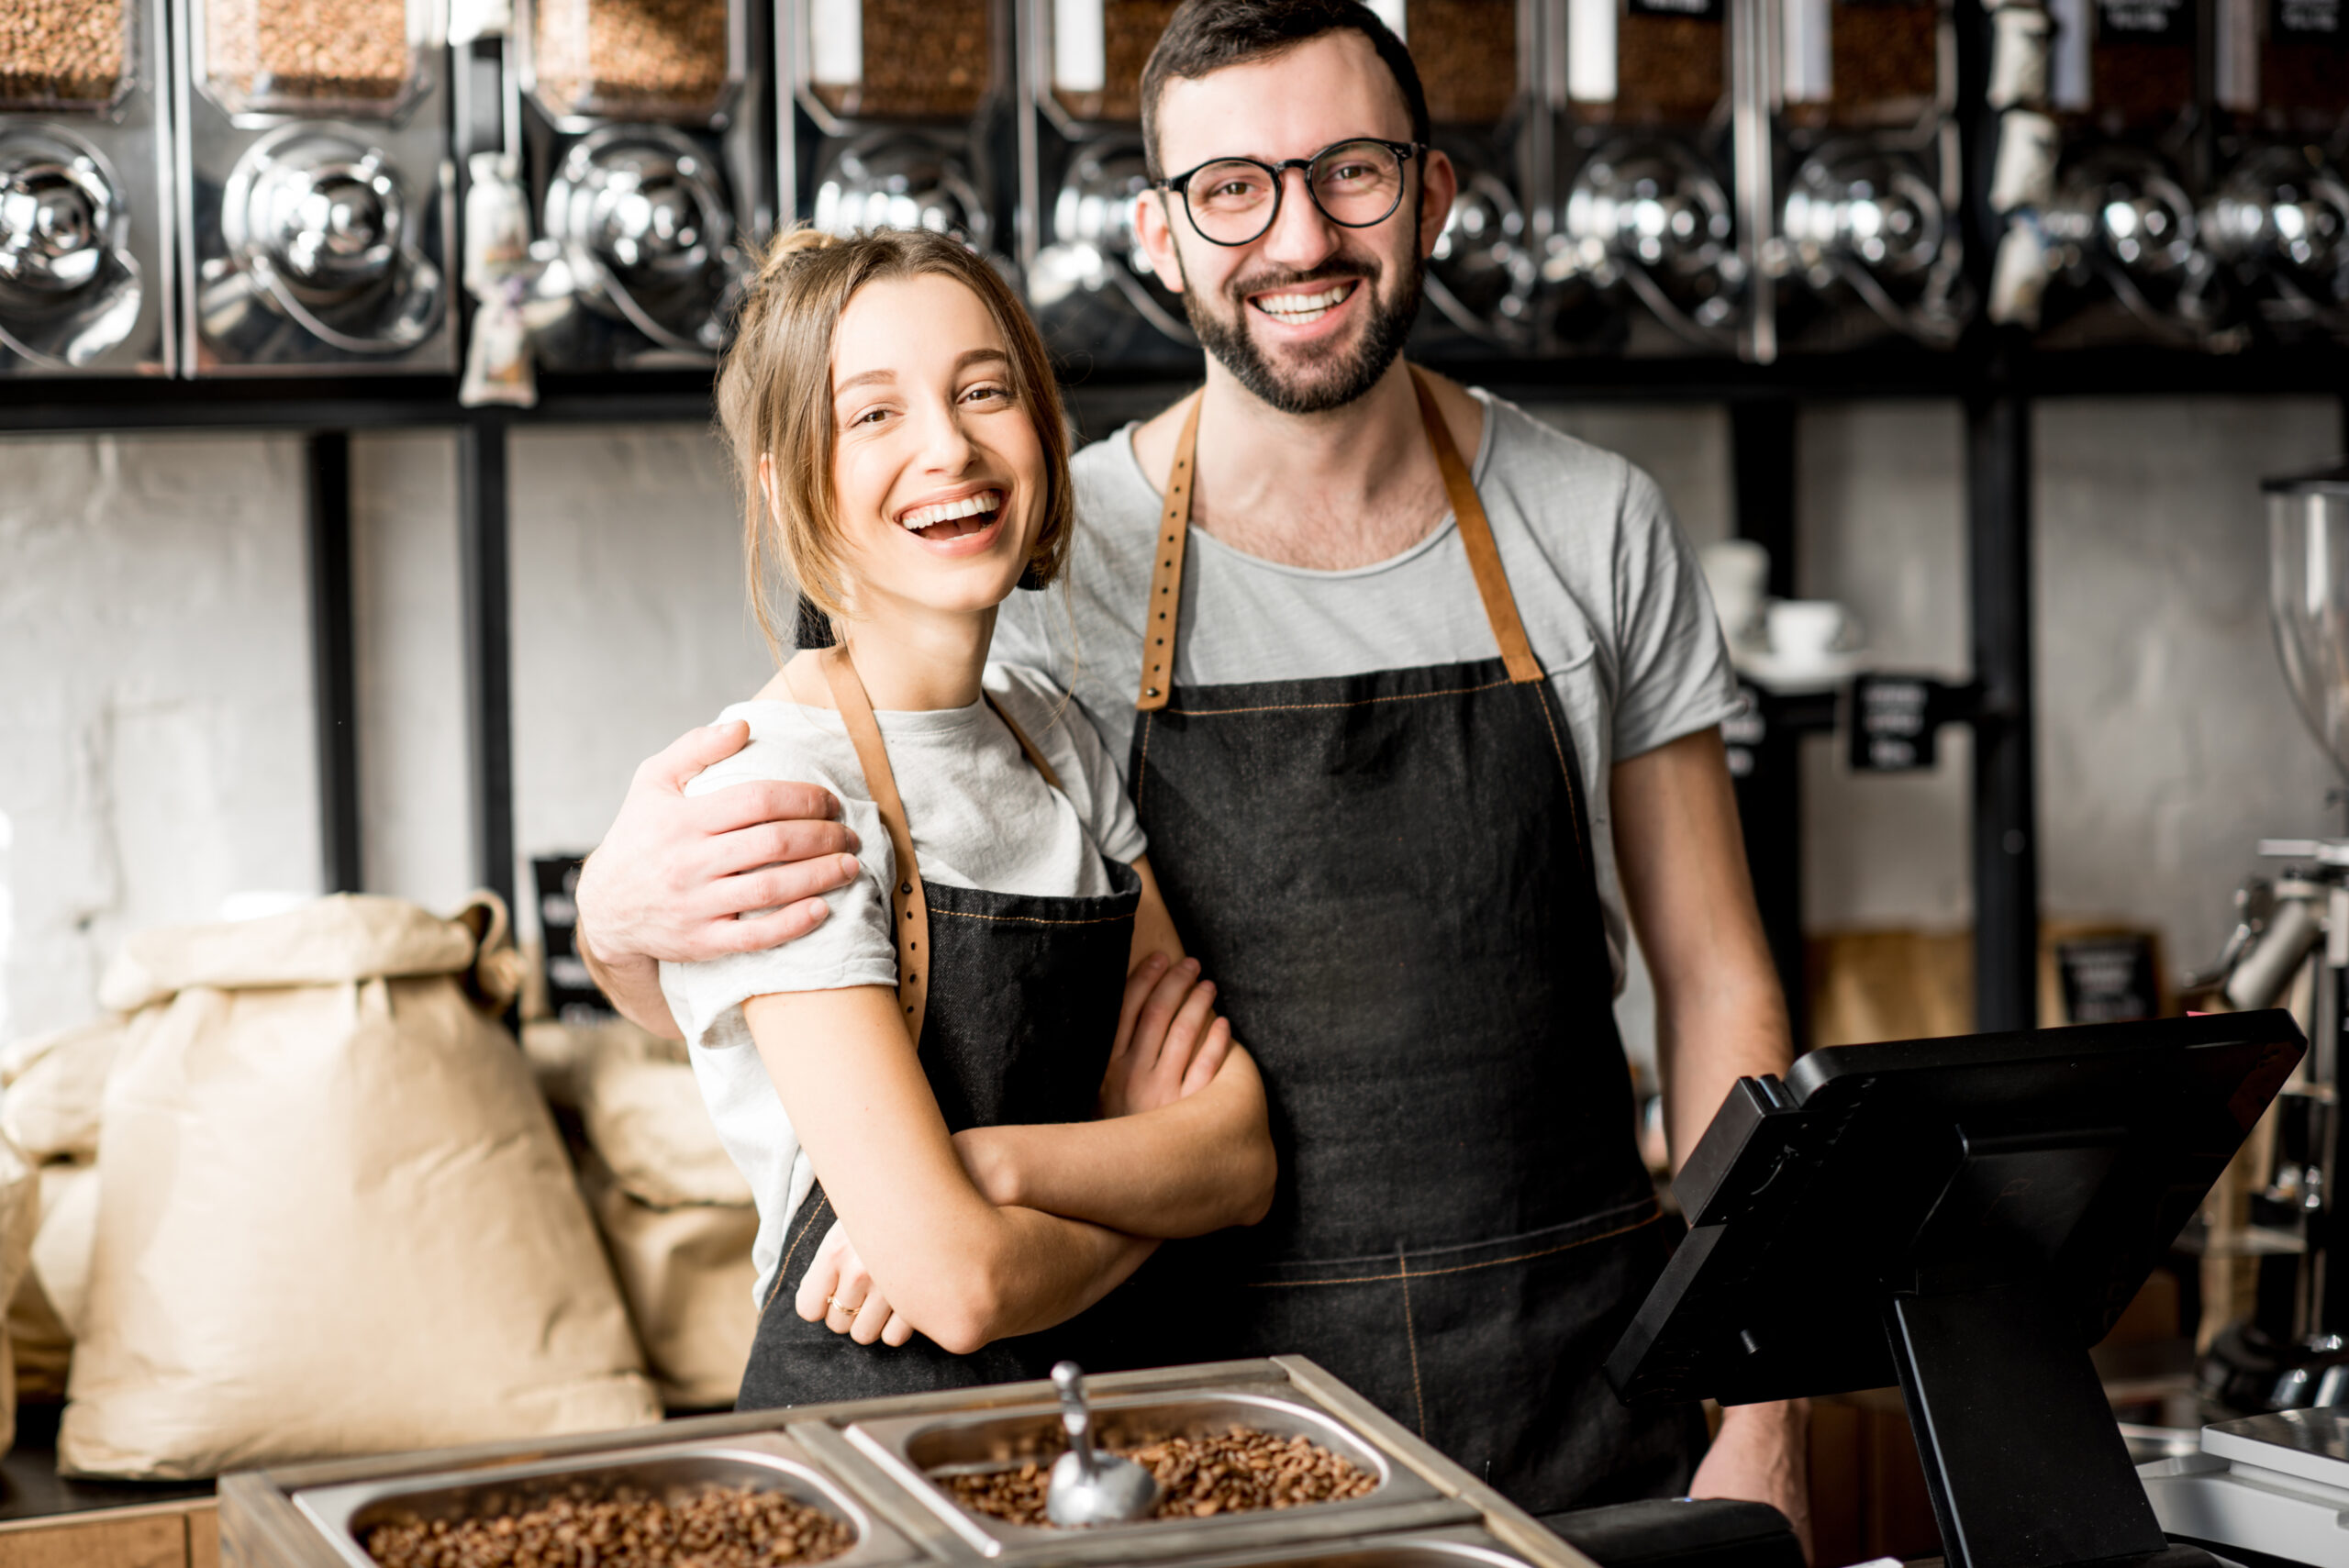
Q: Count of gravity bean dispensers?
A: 10